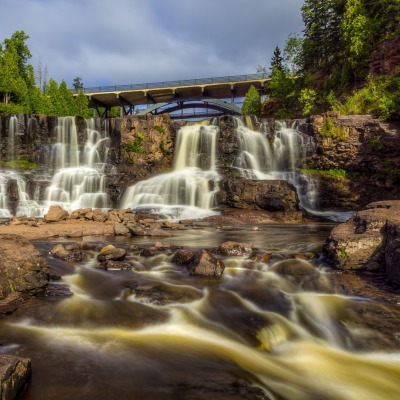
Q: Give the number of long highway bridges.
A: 1